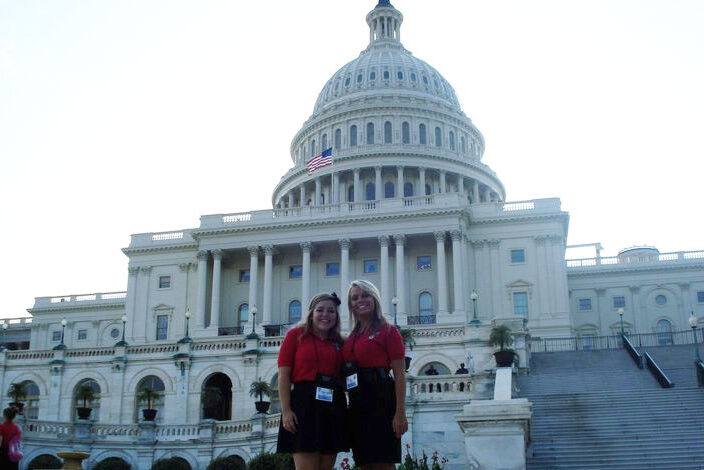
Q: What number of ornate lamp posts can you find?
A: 9